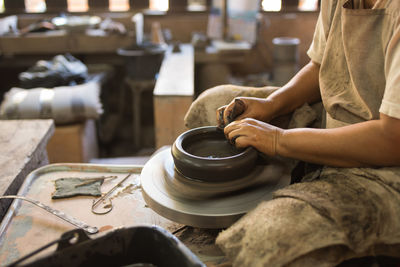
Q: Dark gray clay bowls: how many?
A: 1